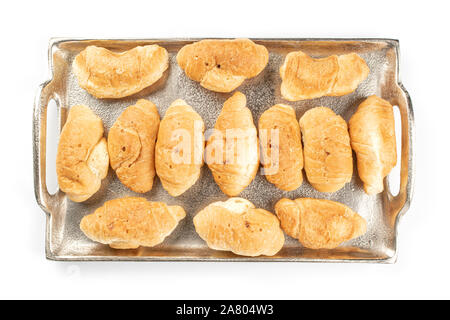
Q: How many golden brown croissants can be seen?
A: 13